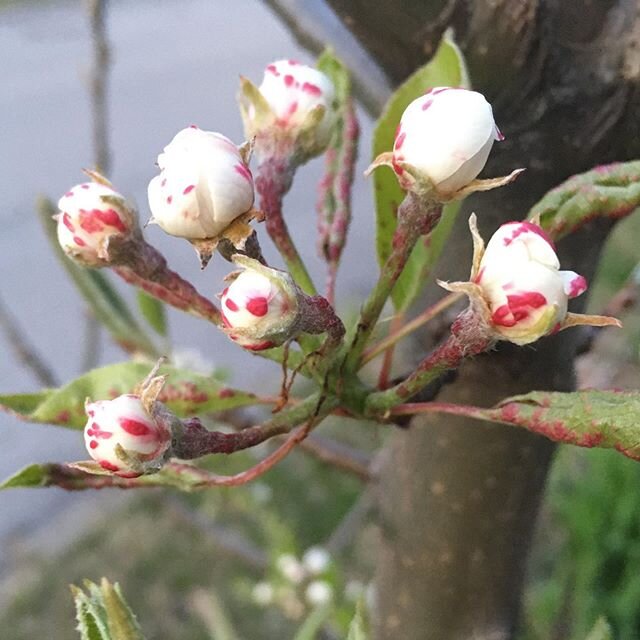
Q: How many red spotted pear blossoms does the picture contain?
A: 7